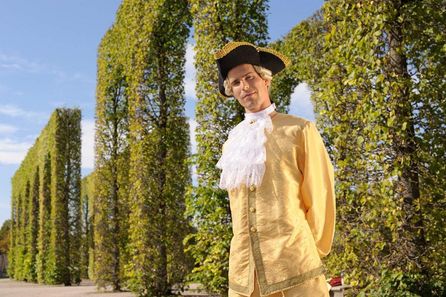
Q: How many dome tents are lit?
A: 0